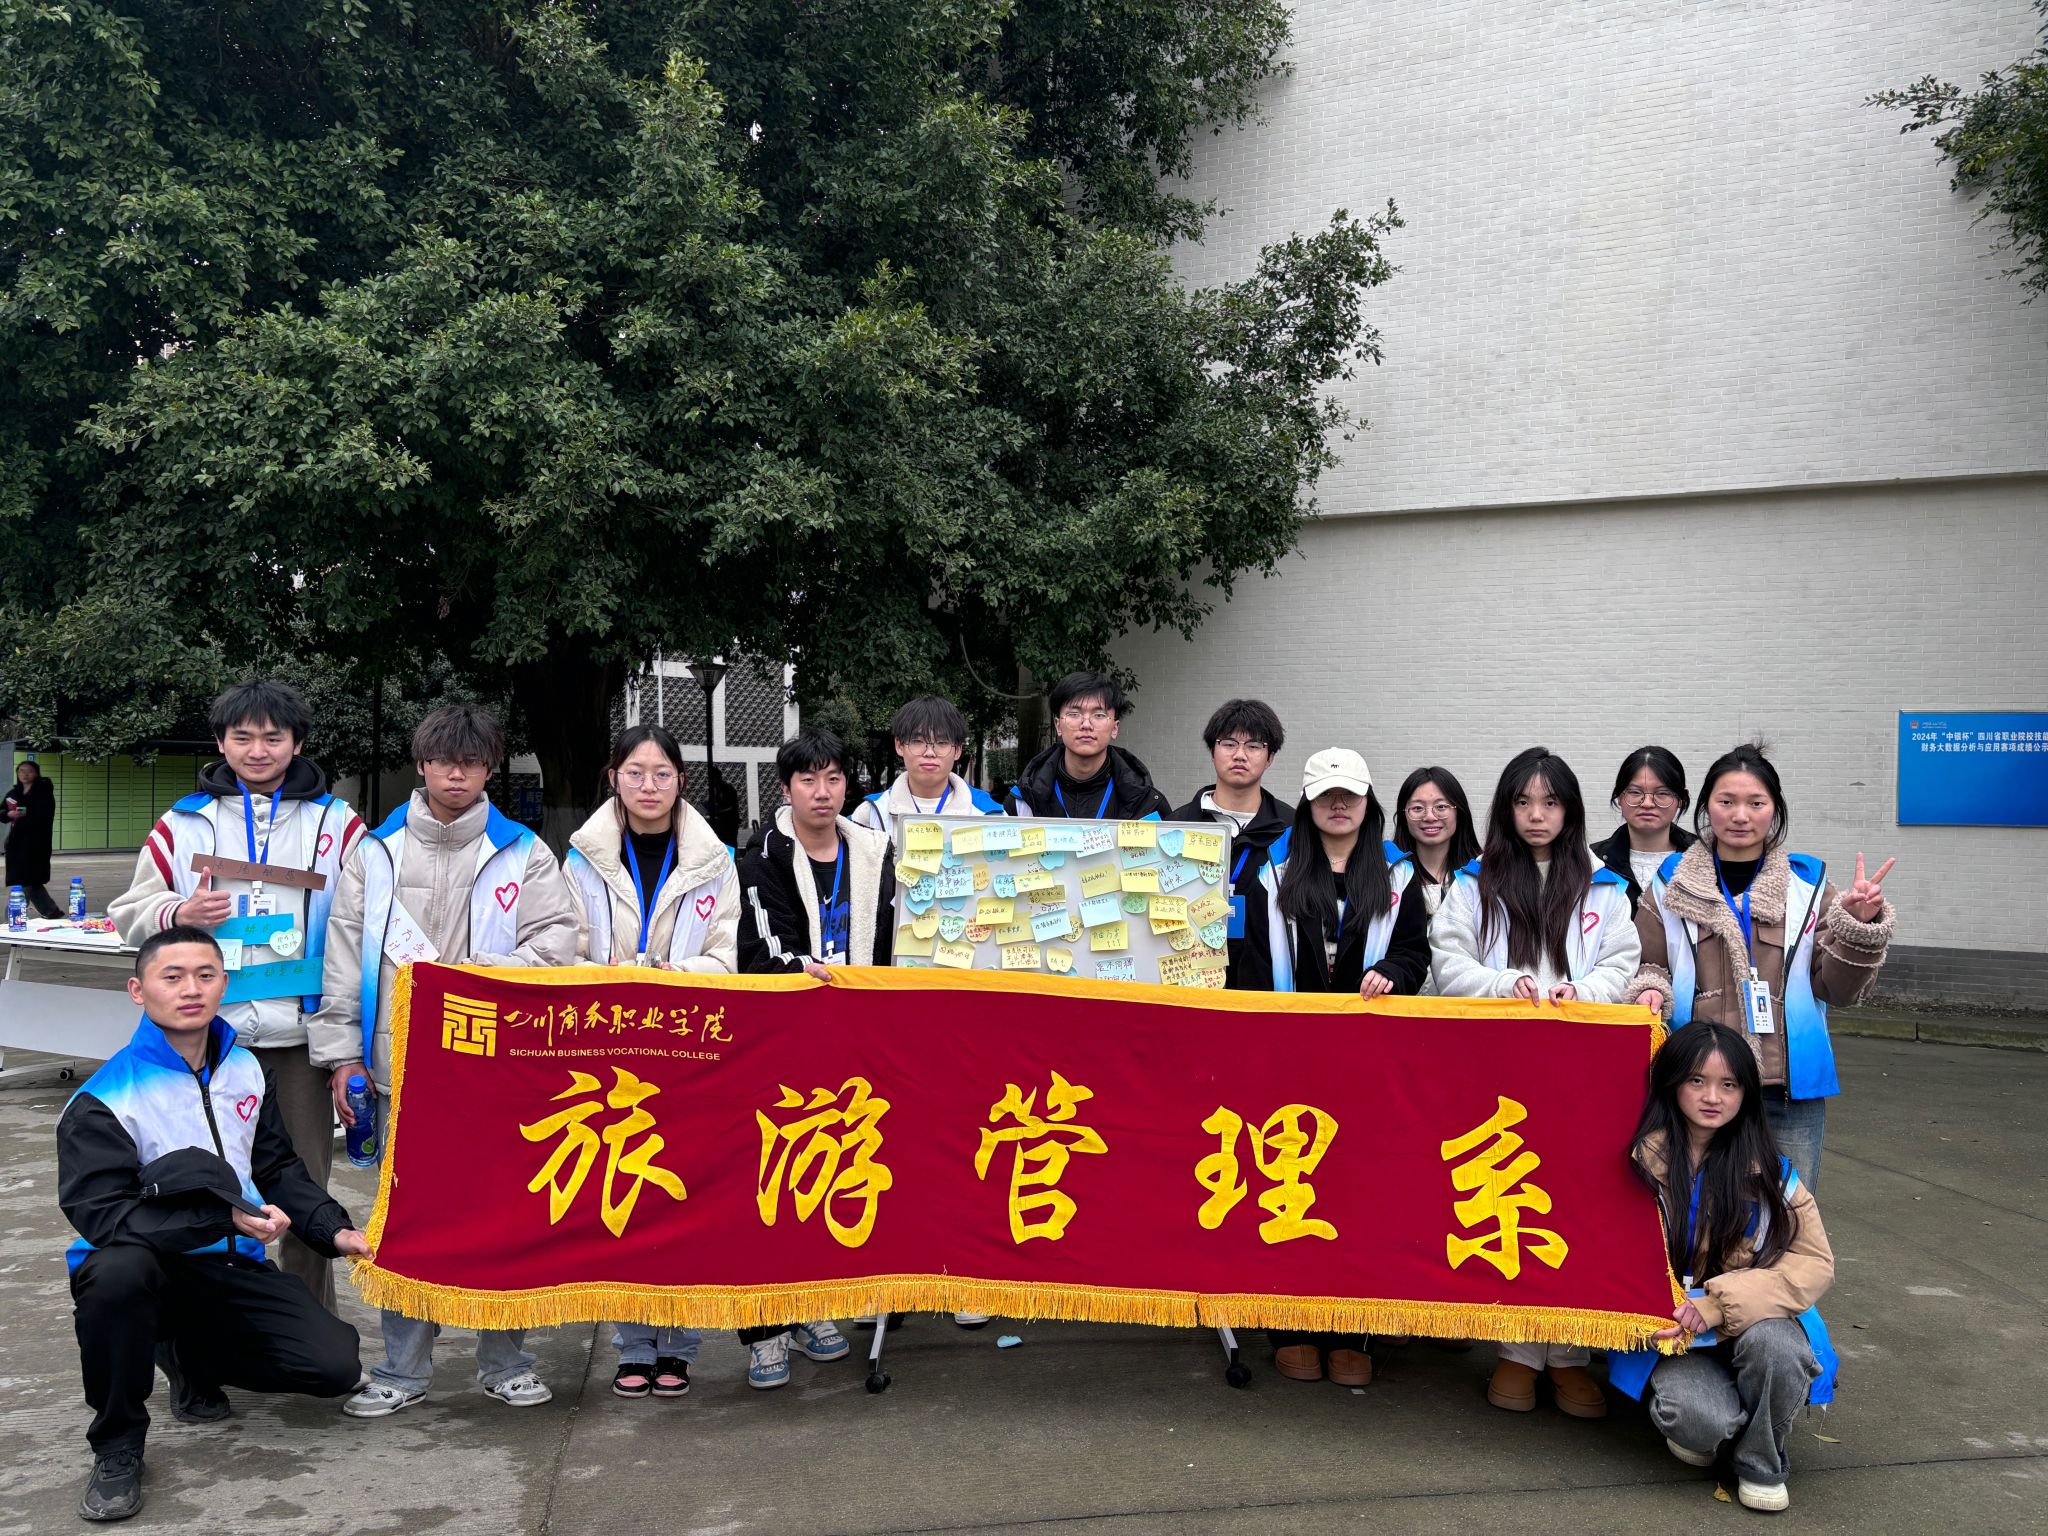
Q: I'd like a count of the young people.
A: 14